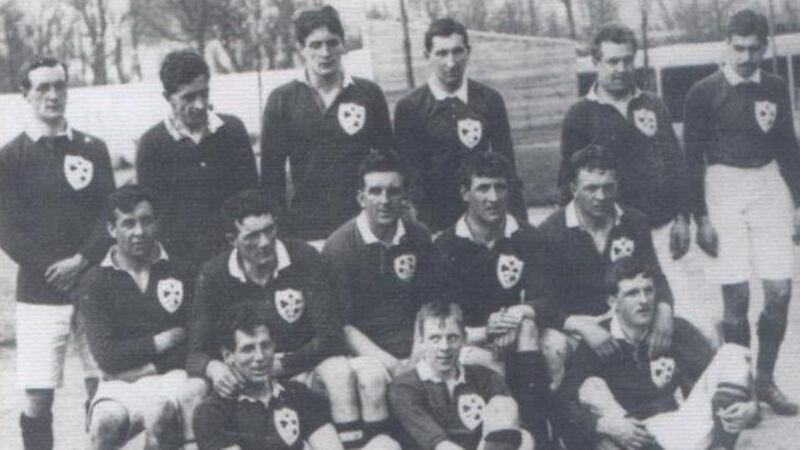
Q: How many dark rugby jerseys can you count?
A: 14